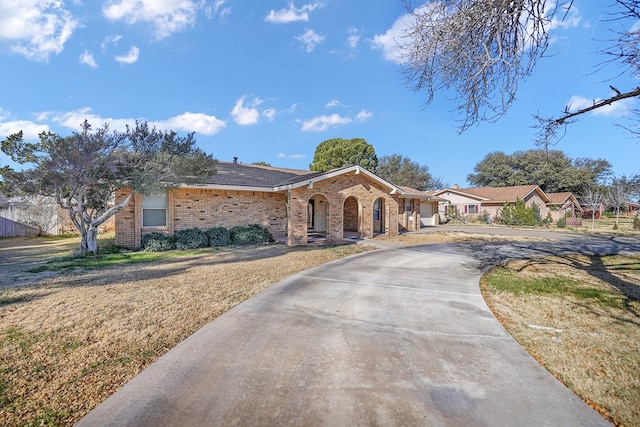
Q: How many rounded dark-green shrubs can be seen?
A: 4